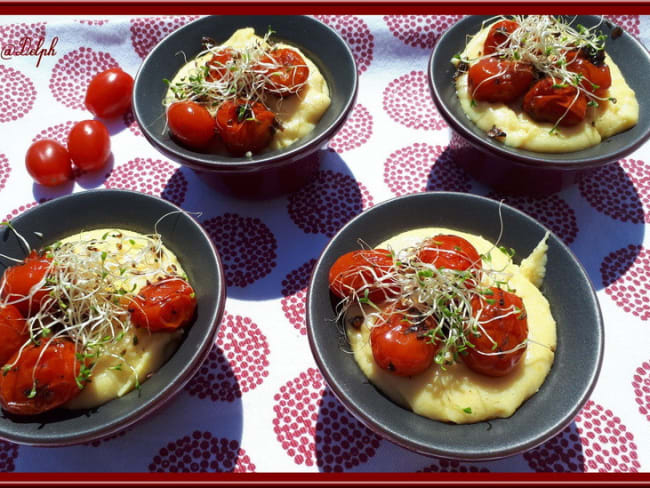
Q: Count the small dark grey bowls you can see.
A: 4